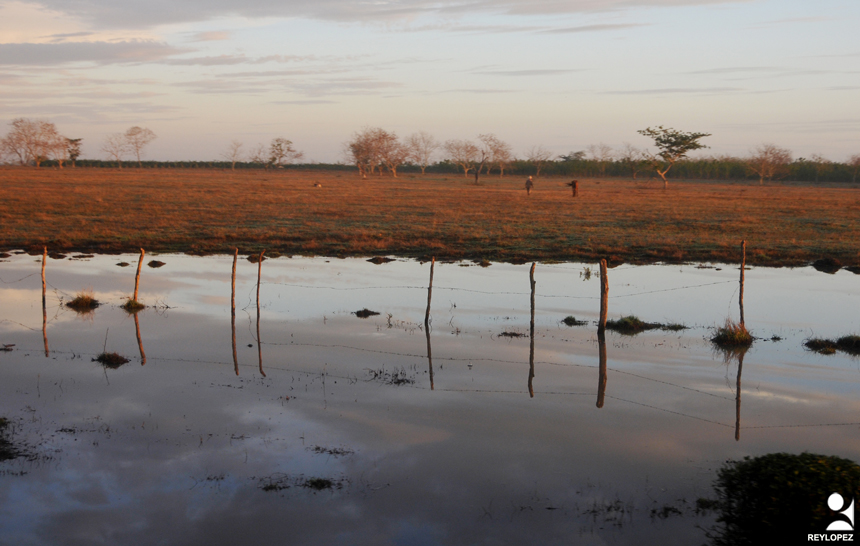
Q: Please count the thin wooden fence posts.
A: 8